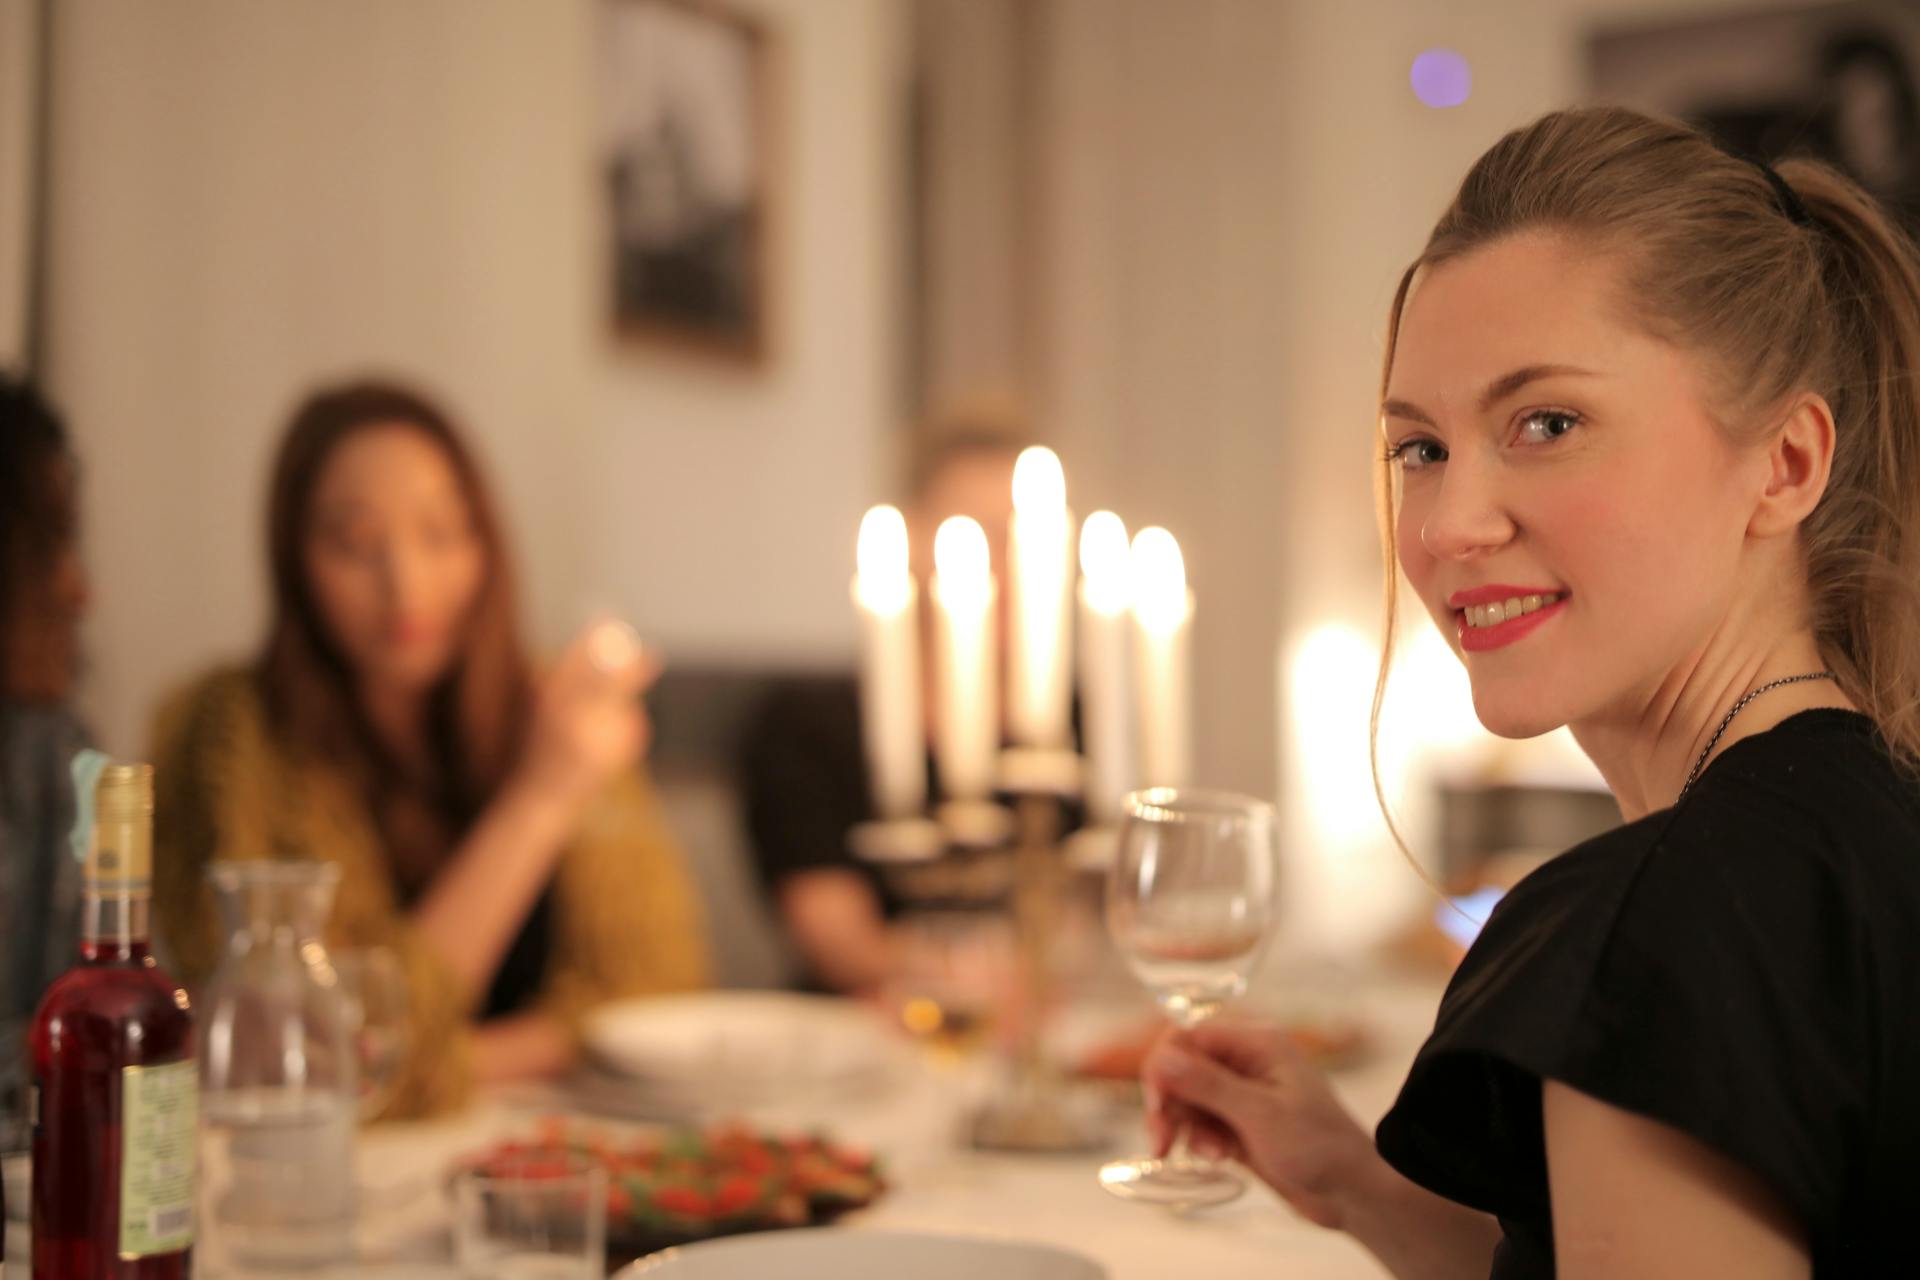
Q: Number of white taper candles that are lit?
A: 5